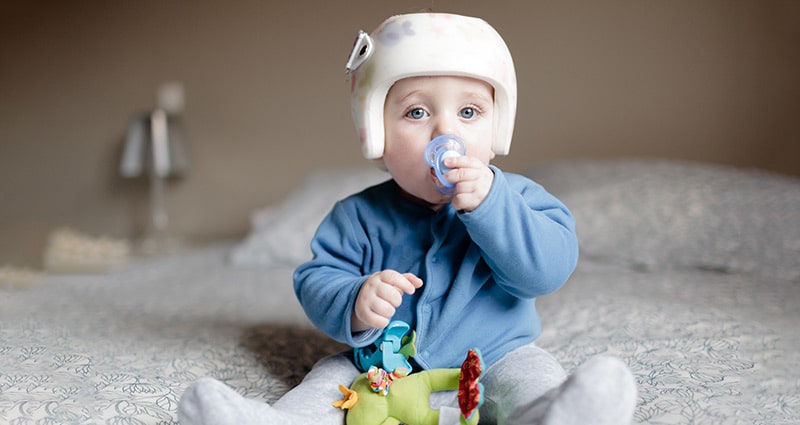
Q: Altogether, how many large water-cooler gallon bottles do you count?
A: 0